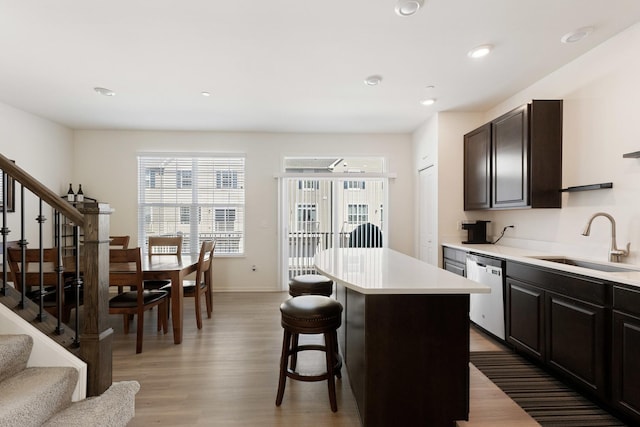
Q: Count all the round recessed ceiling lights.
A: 6